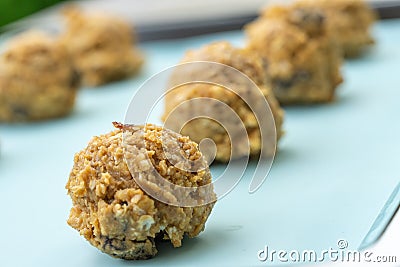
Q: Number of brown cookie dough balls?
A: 6